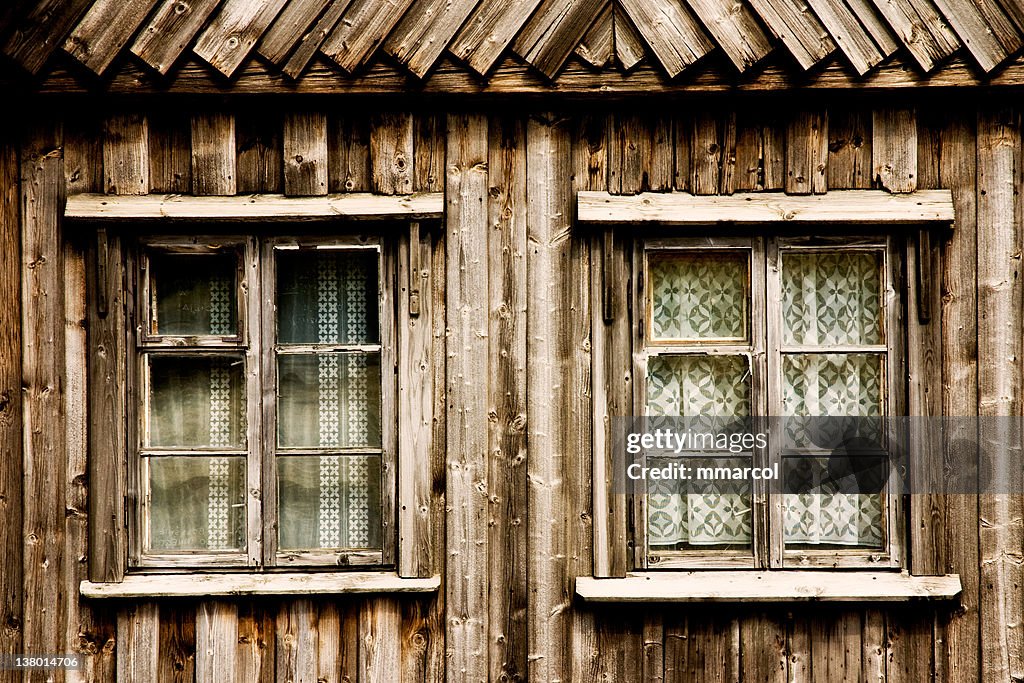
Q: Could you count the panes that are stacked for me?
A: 12